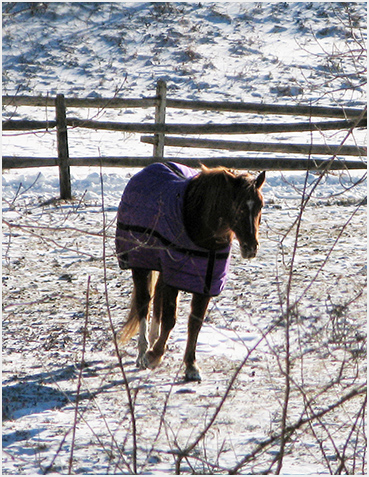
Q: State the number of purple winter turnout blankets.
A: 1